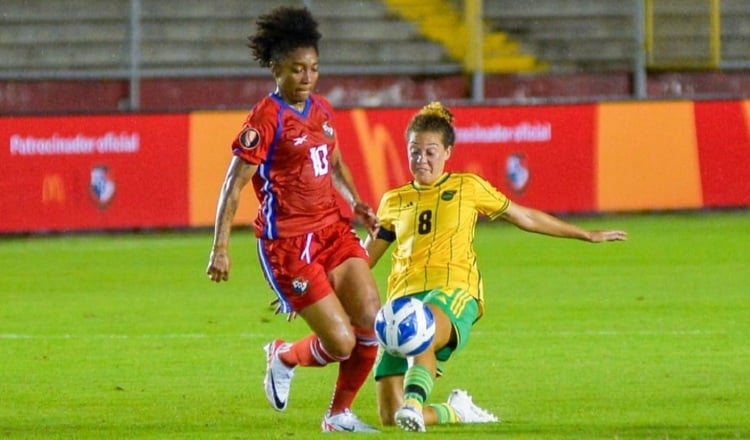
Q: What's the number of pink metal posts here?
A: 0